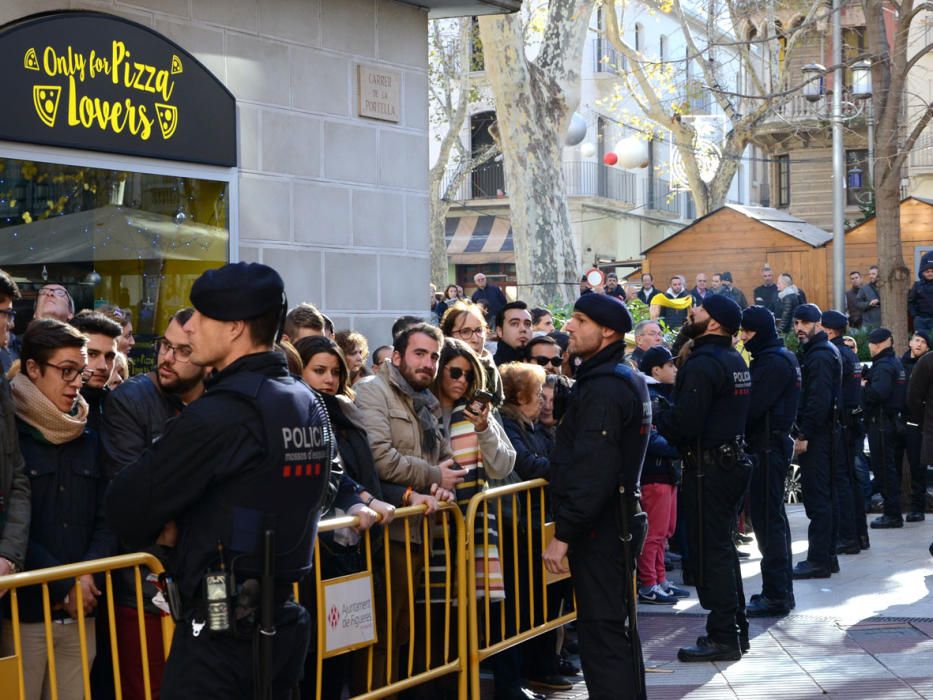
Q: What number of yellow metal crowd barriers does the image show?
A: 3